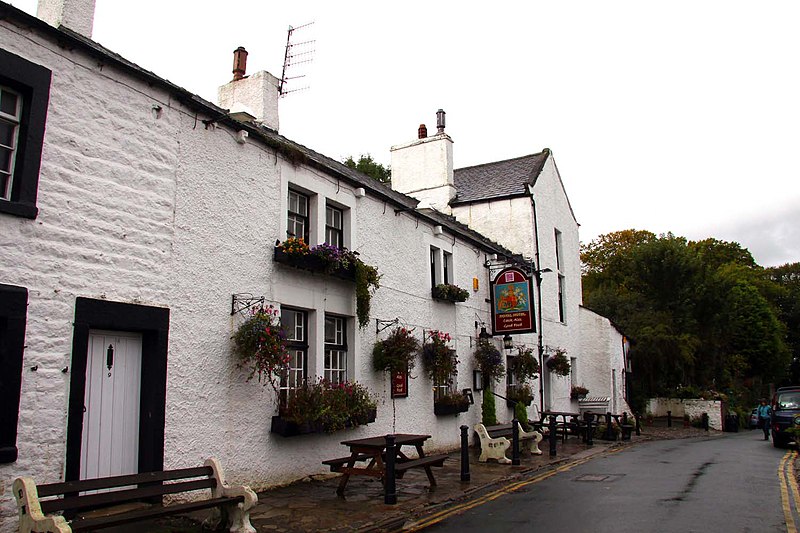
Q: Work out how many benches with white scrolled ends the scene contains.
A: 2